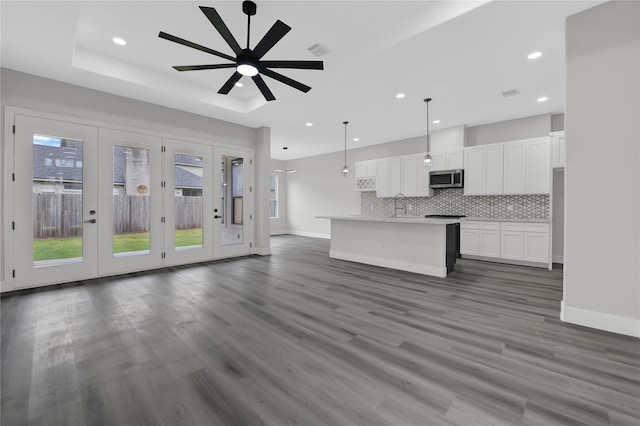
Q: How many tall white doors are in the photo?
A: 4